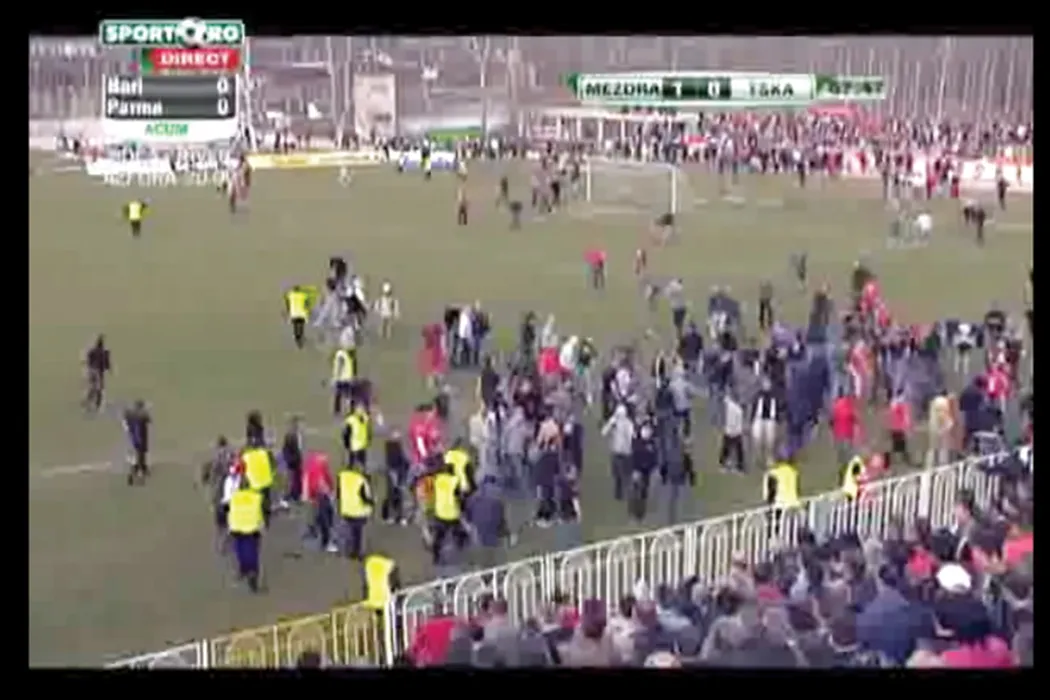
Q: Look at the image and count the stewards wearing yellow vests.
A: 12